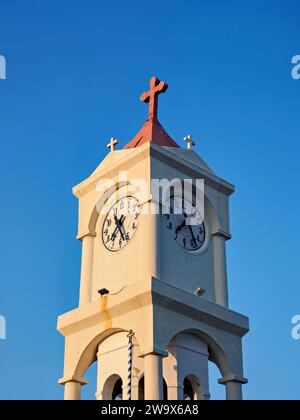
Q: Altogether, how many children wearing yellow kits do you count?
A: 0